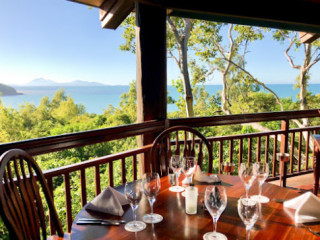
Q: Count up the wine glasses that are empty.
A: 8